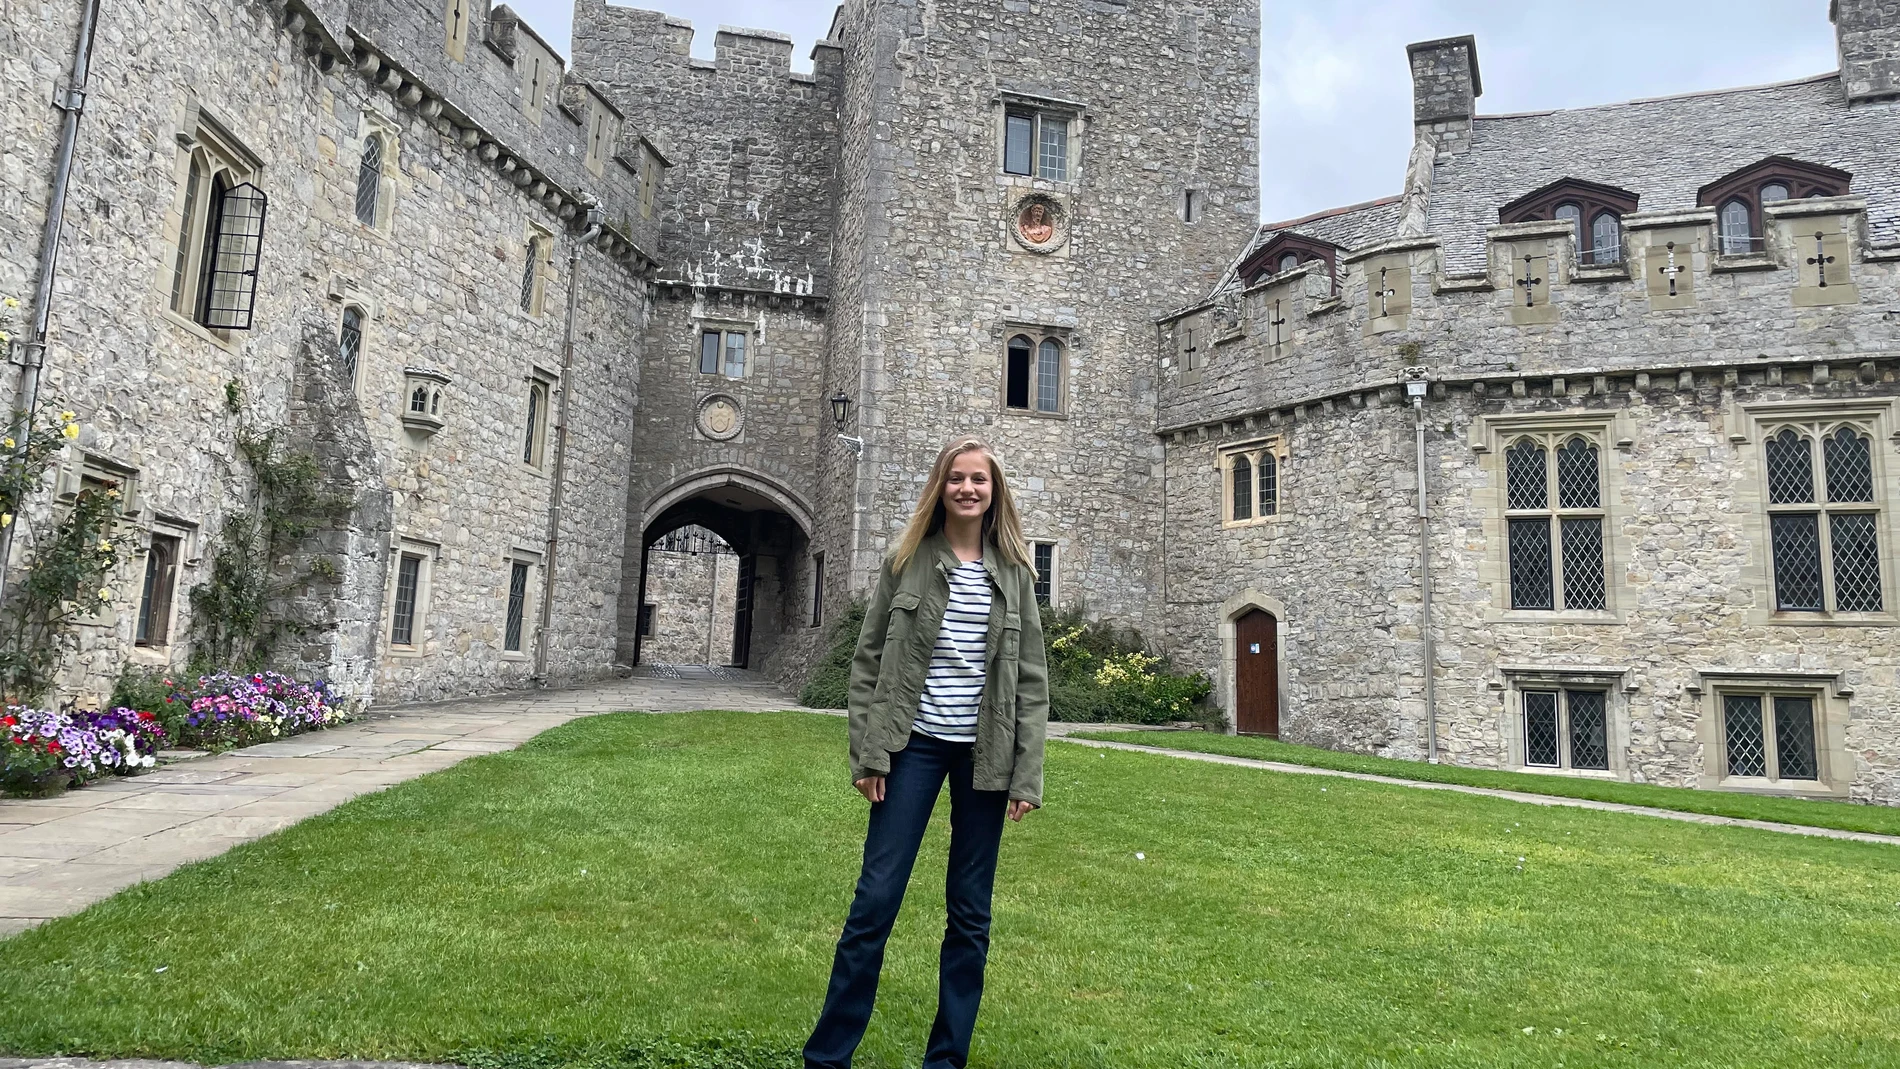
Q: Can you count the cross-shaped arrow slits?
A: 6